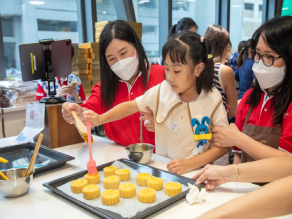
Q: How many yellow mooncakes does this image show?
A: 12